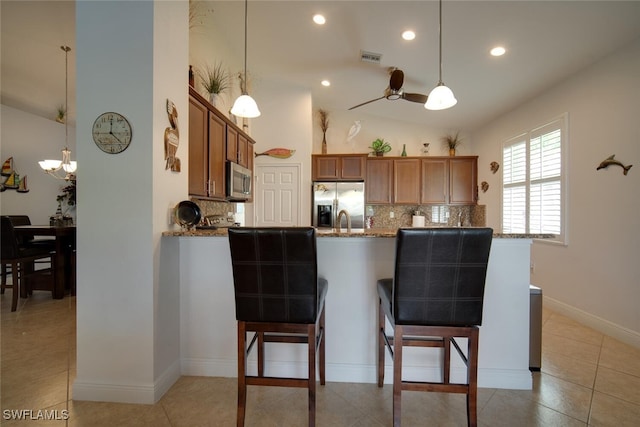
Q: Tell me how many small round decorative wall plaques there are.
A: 2